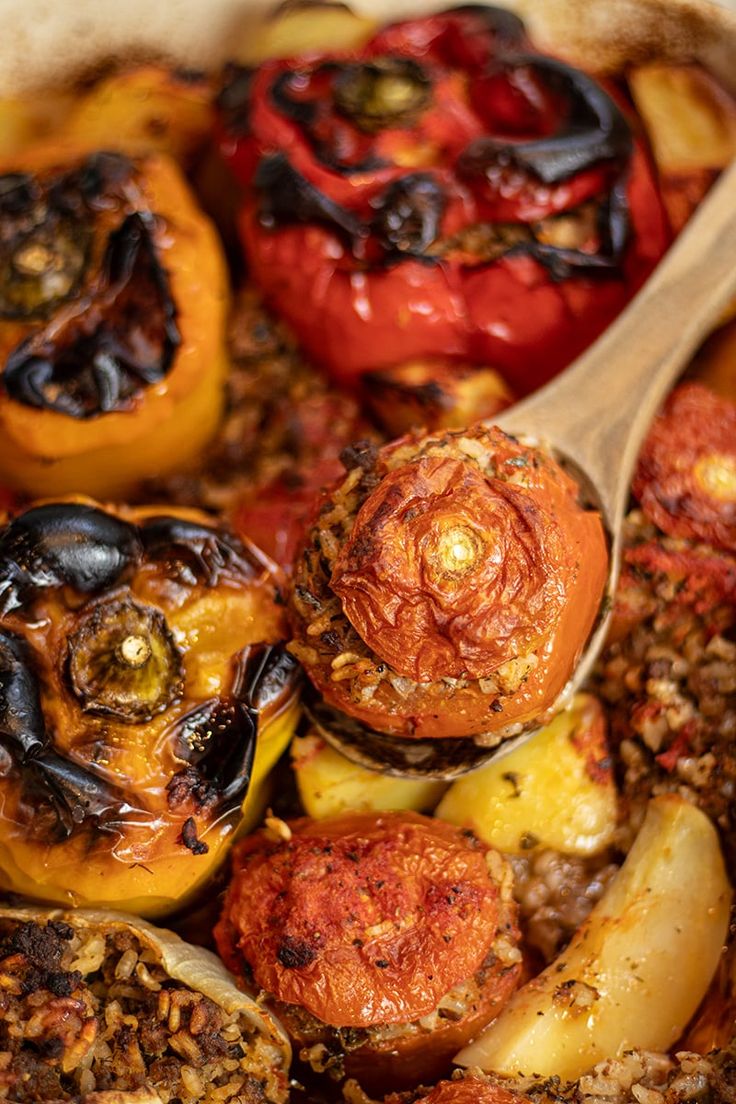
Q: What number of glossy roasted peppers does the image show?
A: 3